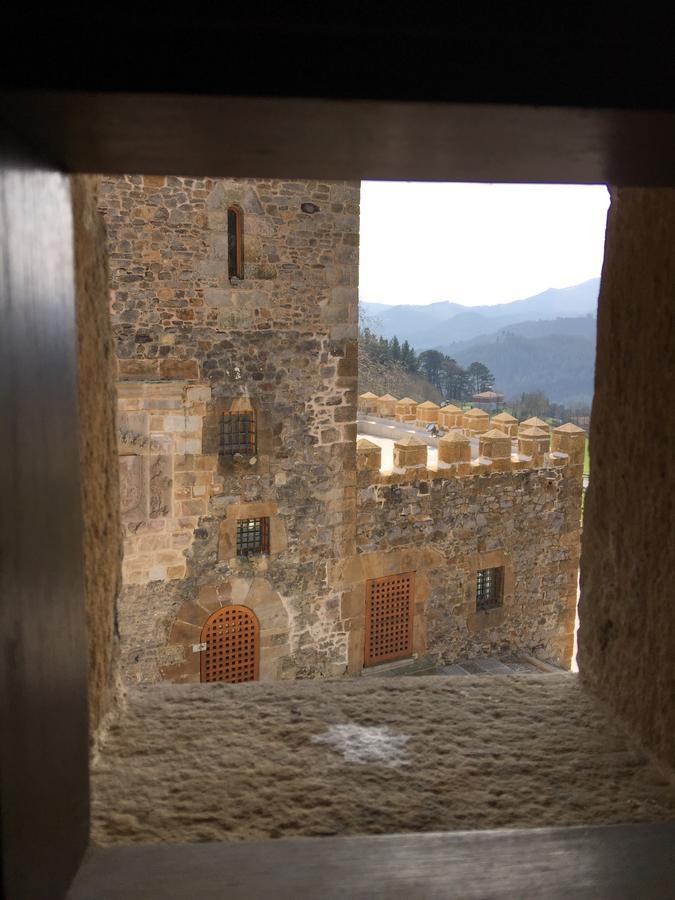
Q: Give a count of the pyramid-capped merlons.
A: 14